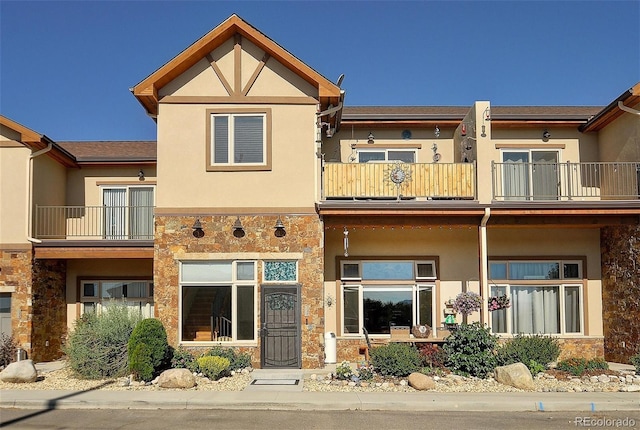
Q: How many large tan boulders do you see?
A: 4